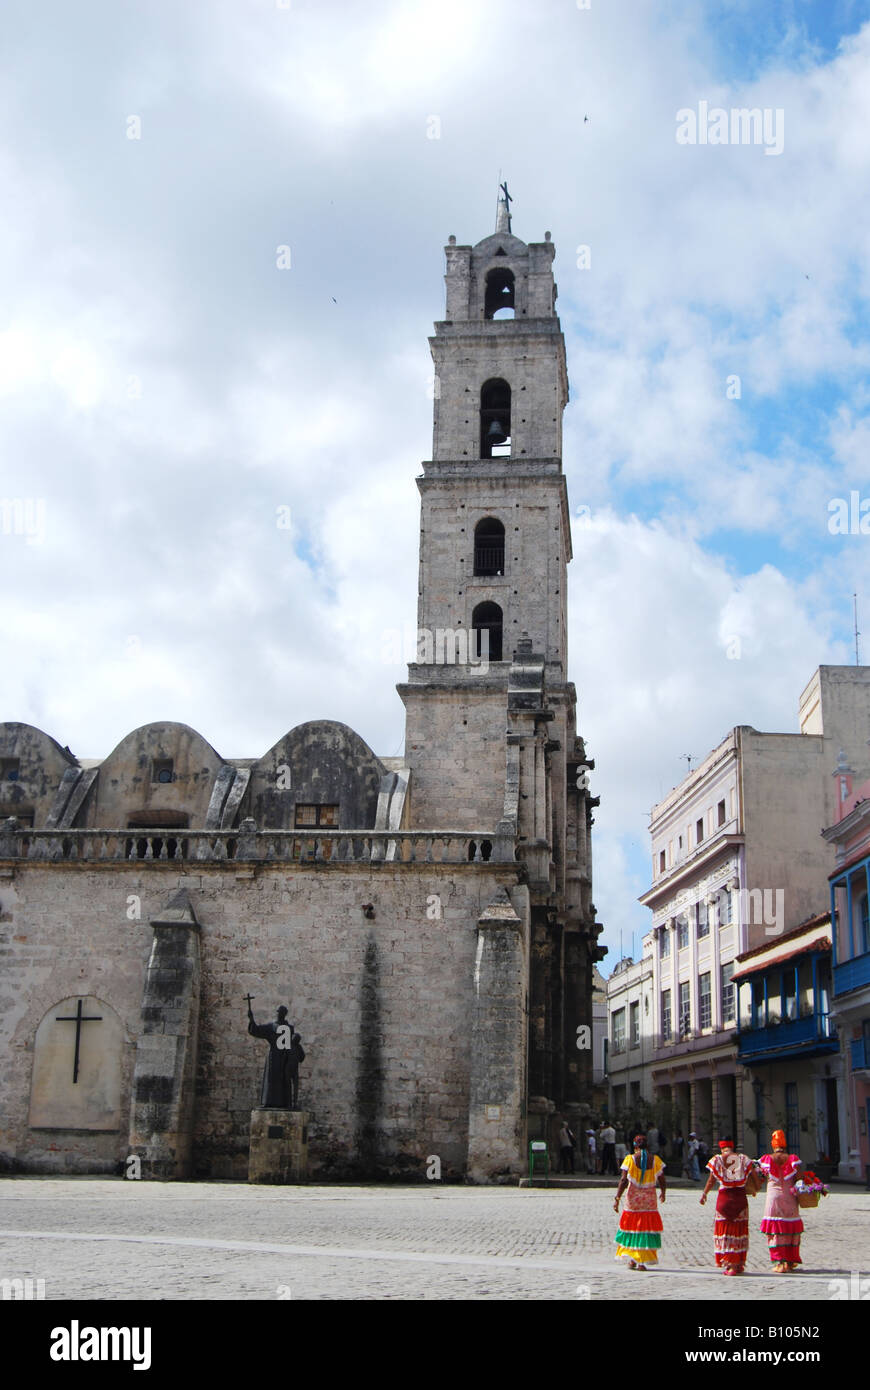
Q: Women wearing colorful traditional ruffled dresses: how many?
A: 3